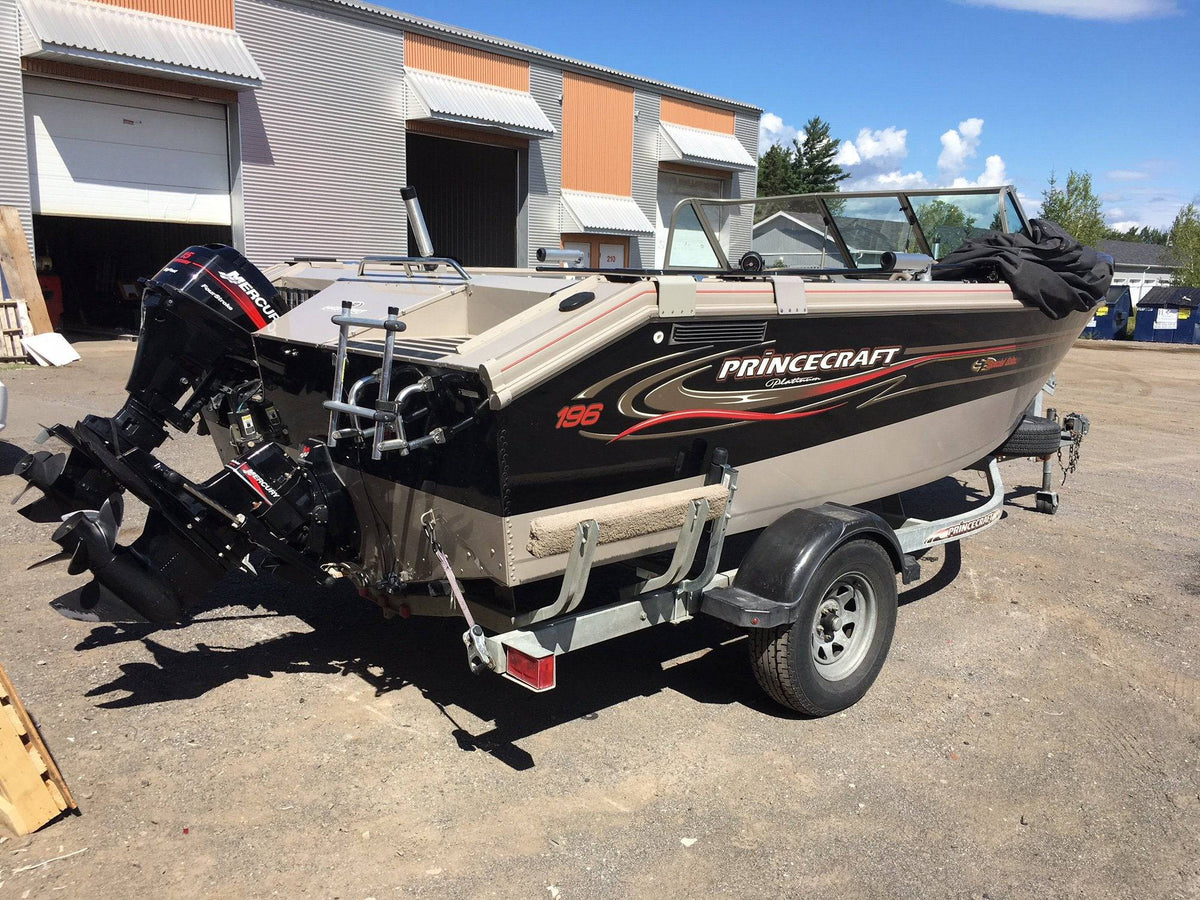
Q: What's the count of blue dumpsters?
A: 2